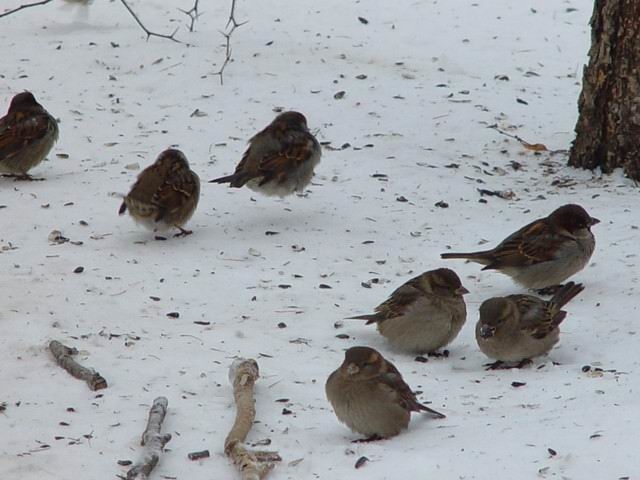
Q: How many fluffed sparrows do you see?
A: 7